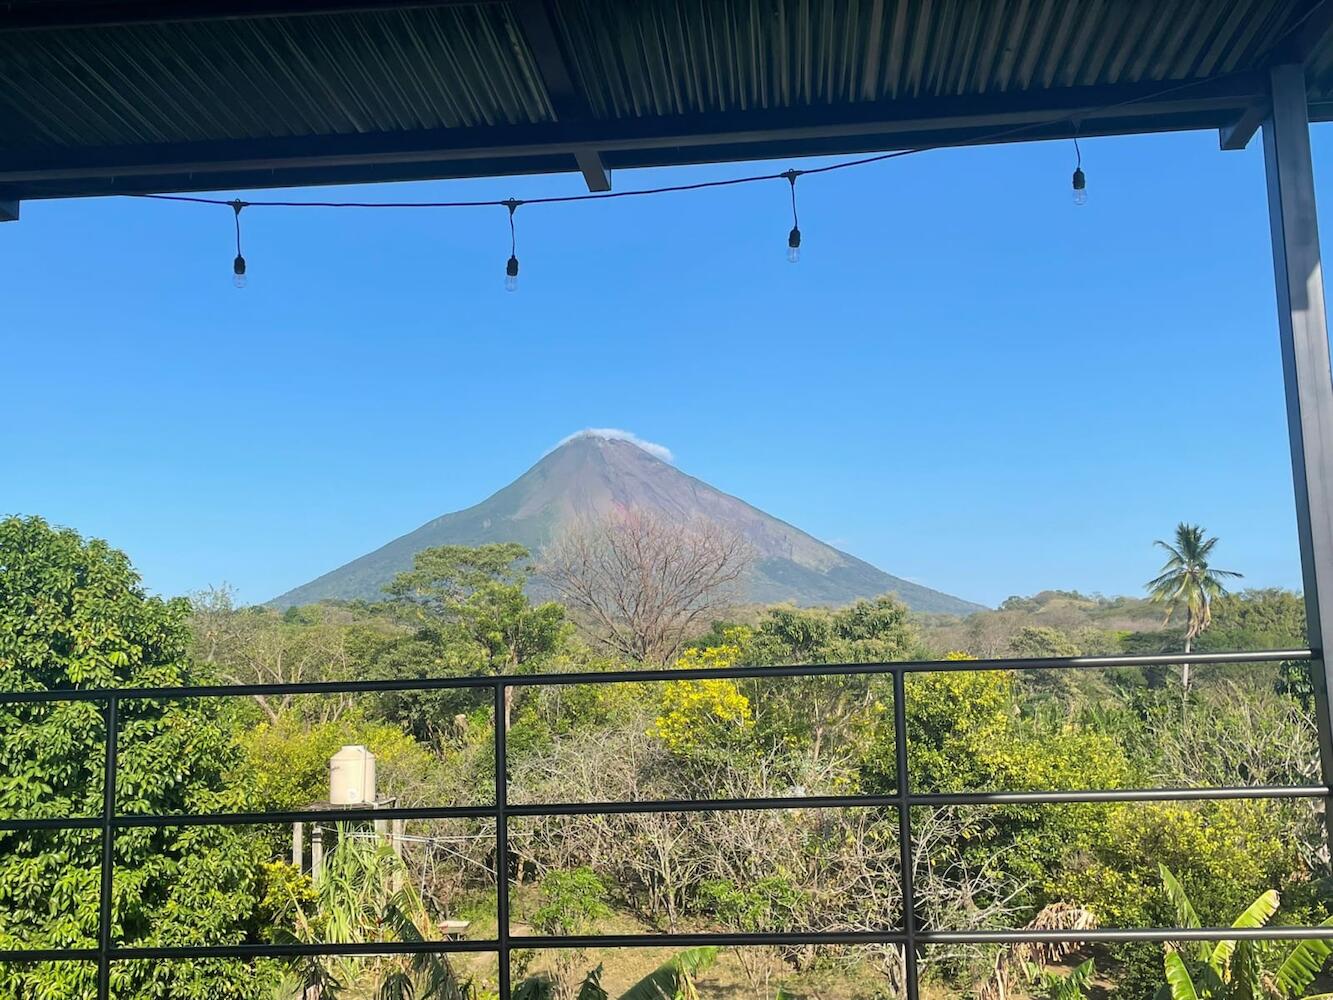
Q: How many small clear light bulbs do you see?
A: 4